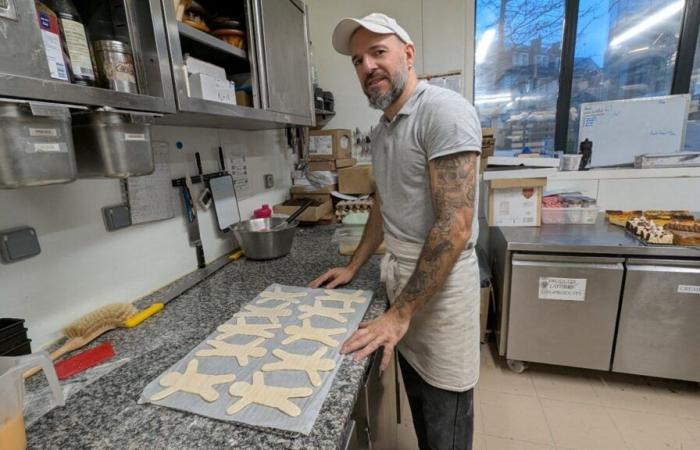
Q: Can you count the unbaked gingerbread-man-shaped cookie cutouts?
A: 10